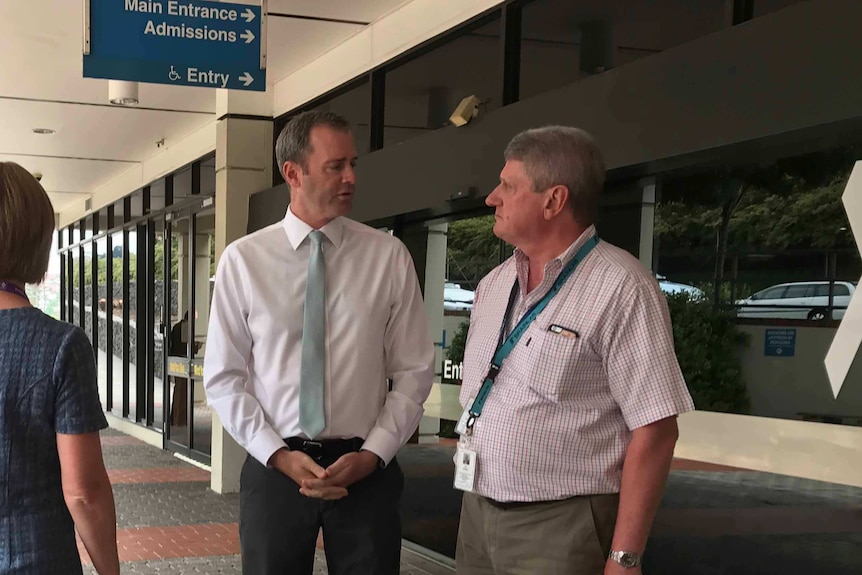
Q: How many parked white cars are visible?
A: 3